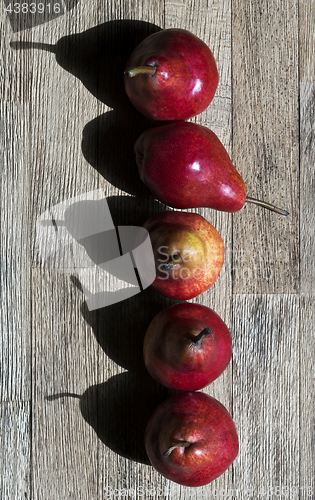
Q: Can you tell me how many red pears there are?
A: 5